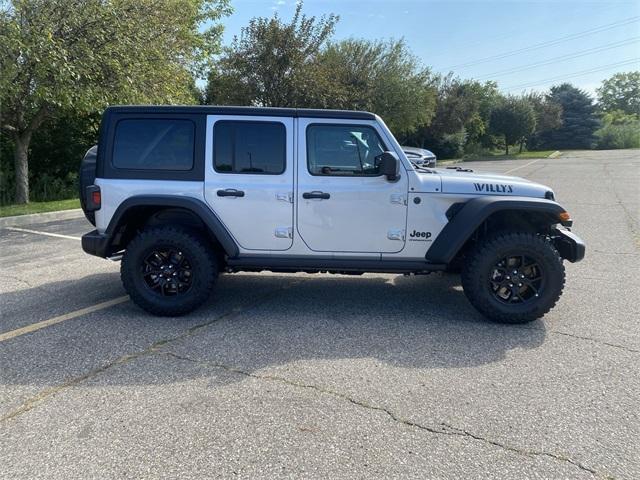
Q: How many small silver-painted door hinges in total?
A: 4